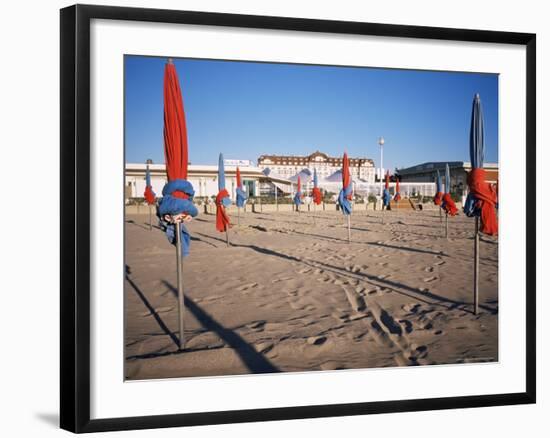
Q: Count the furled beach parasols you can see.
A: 12